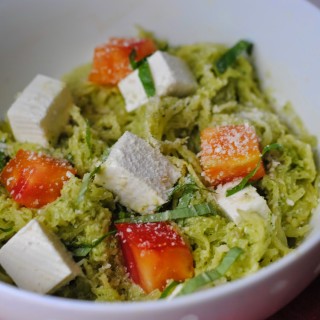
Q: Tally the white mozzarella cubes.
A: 5